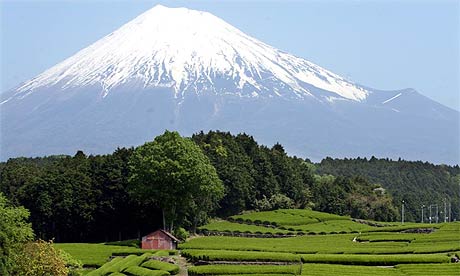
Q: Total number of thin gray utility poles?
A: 6